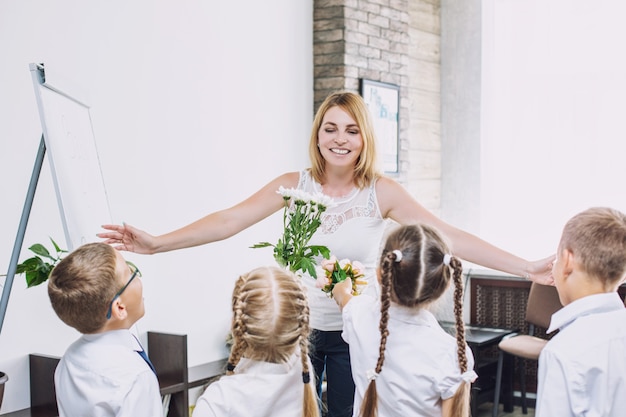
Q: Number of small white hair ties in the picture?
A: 4